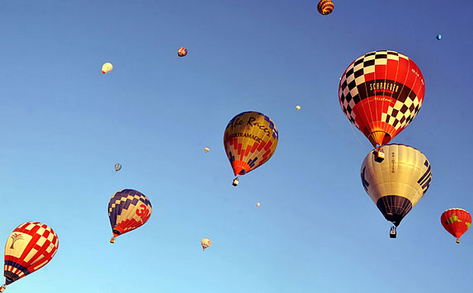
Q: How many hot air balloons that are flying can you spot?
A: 15